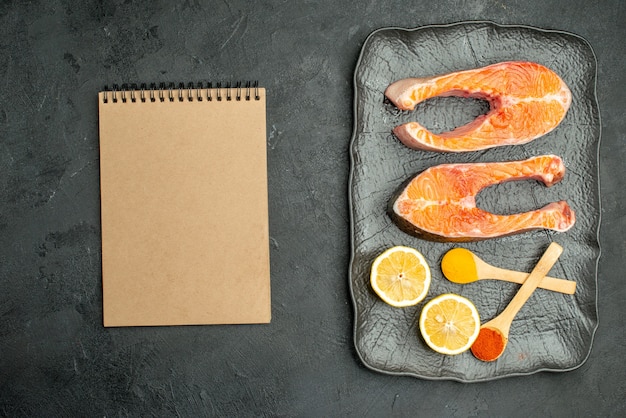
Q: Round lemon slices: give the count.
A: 2